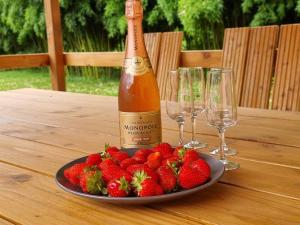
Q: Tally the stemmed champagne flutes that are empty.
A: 4